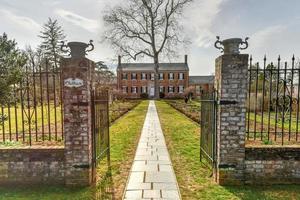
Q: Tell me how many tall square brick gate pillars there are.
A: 2